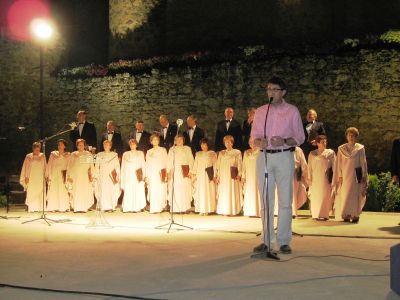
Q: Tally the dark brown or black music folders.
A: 11